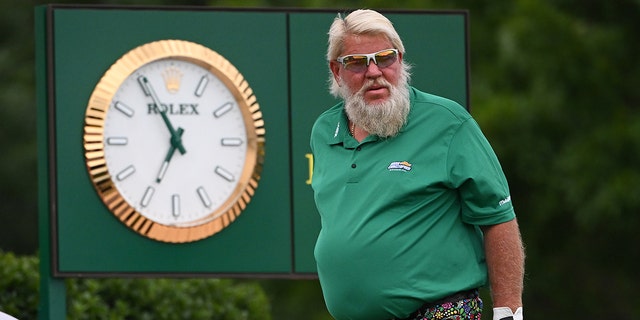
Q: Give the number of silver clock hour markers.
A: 11